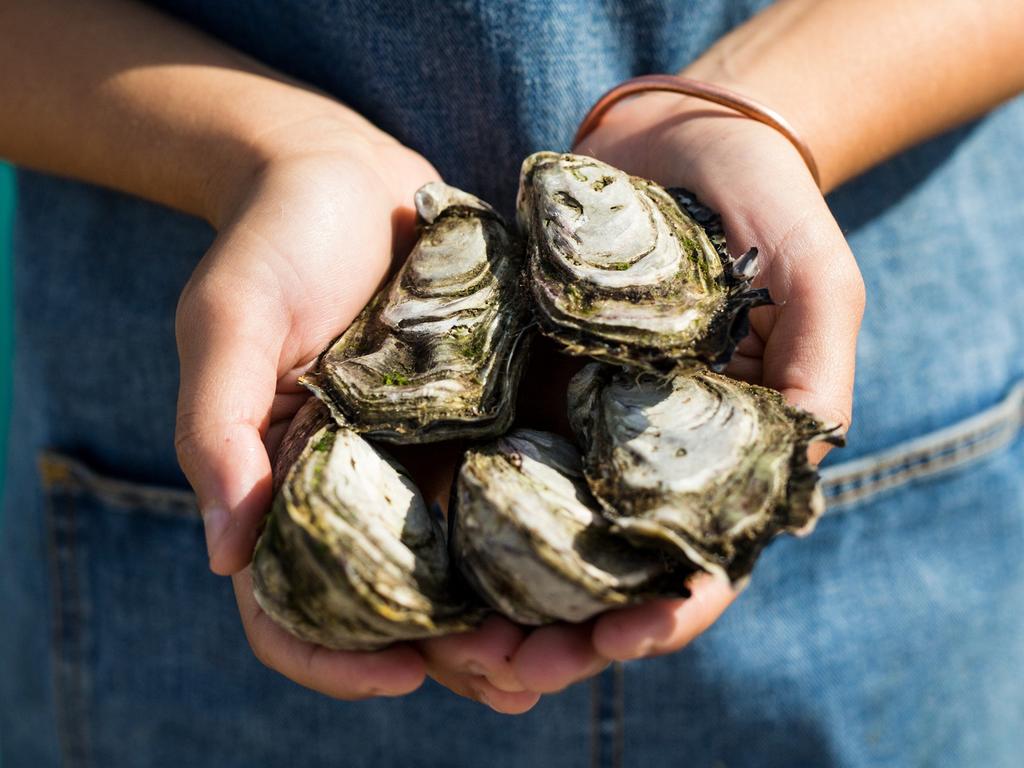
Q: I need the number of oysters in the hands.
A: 5